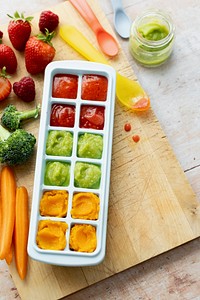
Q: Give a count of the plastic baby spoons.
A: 3